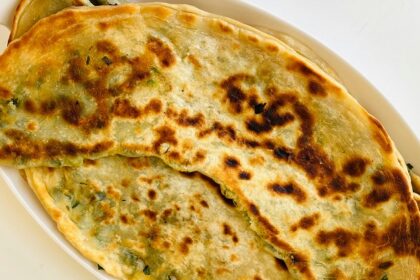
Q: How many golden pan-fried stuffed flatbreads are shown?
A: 2